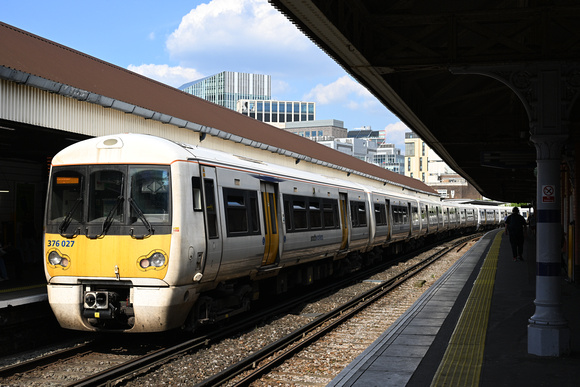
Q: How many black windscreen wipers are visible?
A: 3